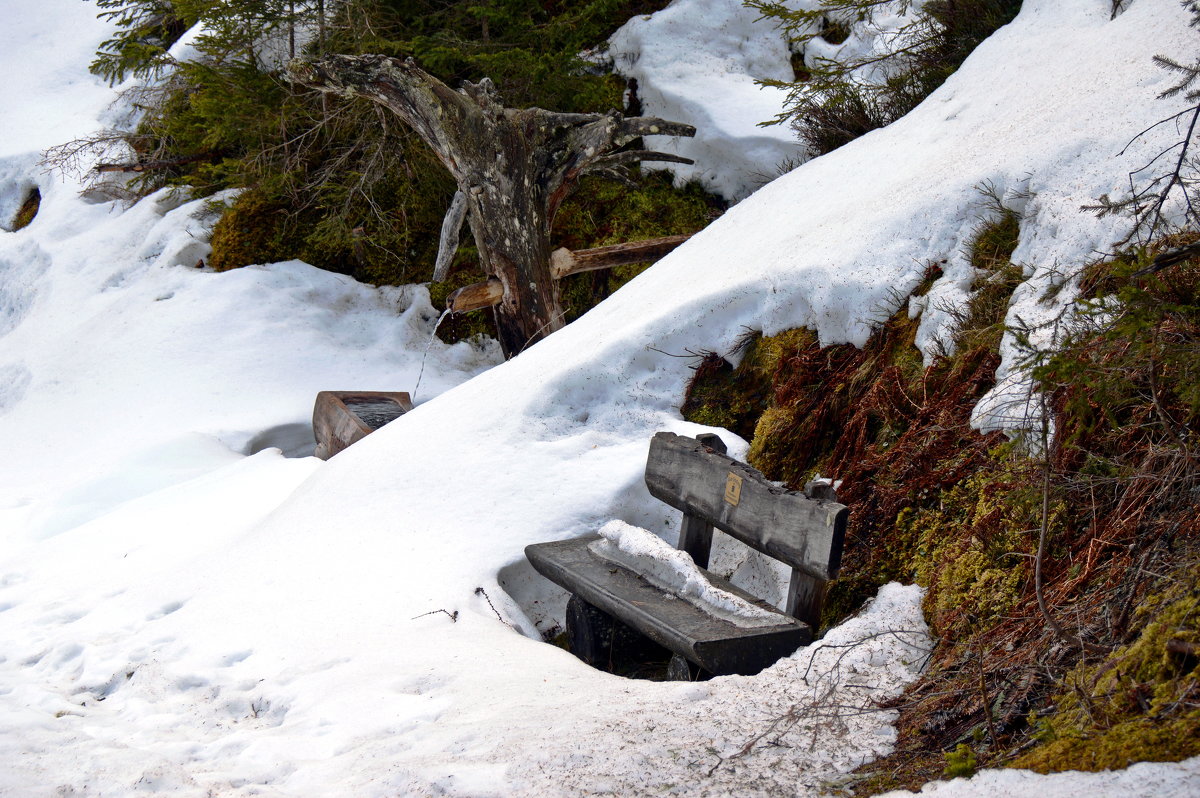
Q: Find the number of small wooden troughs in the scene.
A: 1